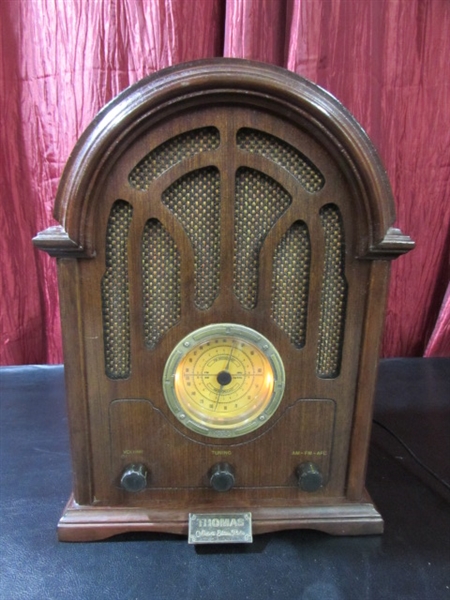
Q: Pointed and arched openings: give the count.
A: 8